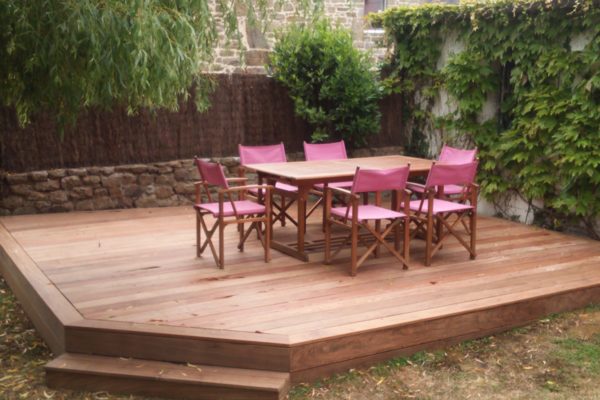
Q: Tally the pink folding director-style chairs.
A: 6